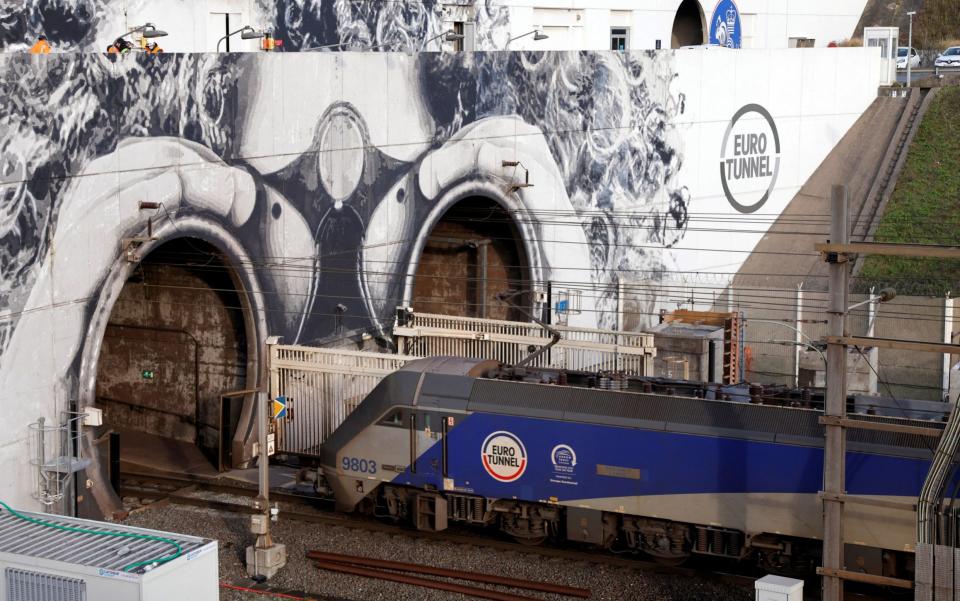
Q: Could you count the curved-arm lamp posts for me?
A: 4